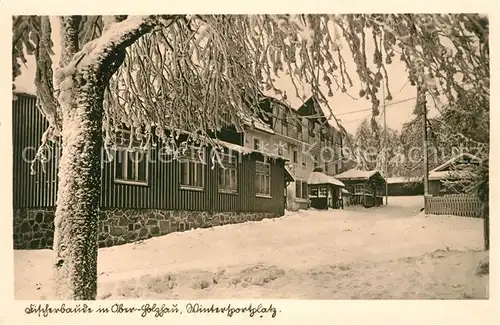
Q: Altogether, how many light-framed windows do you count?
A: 4